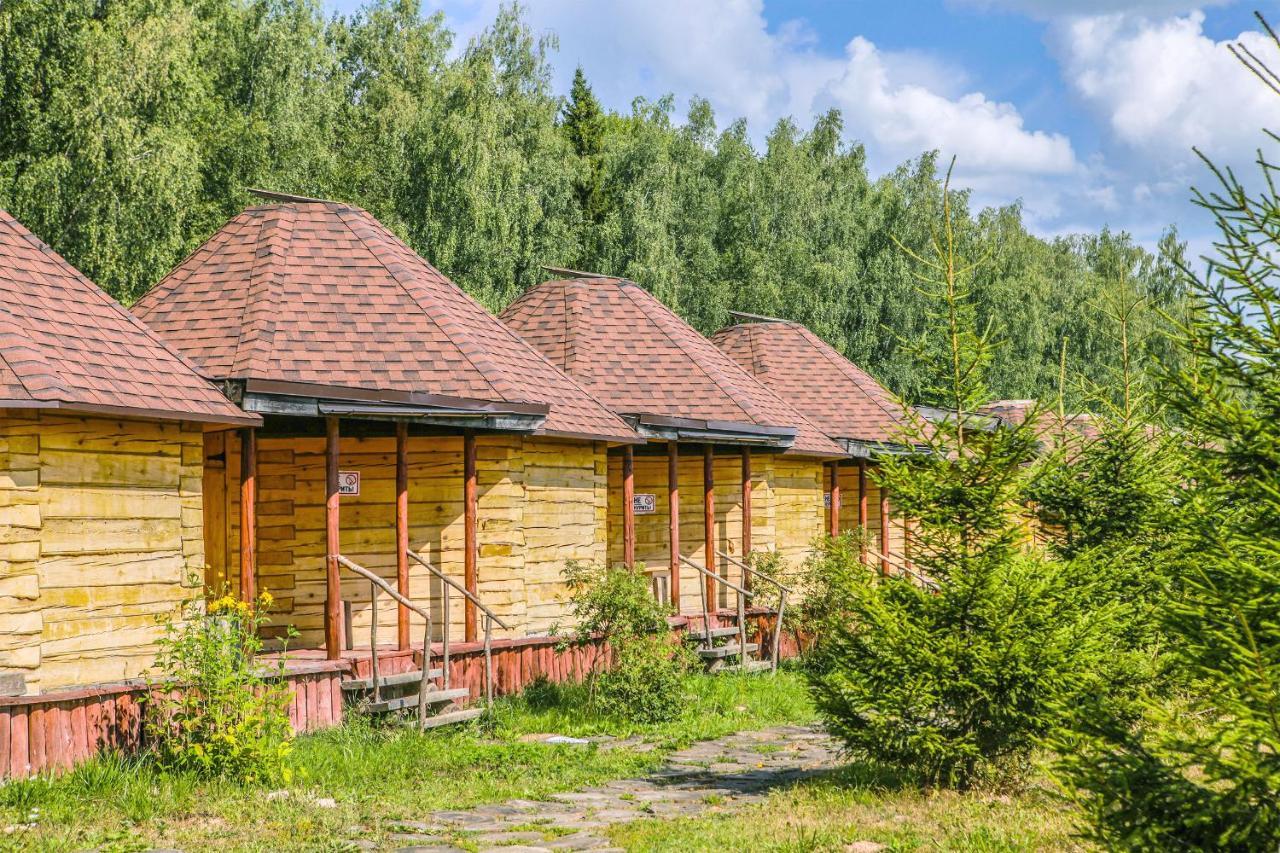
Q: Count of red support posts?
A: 12